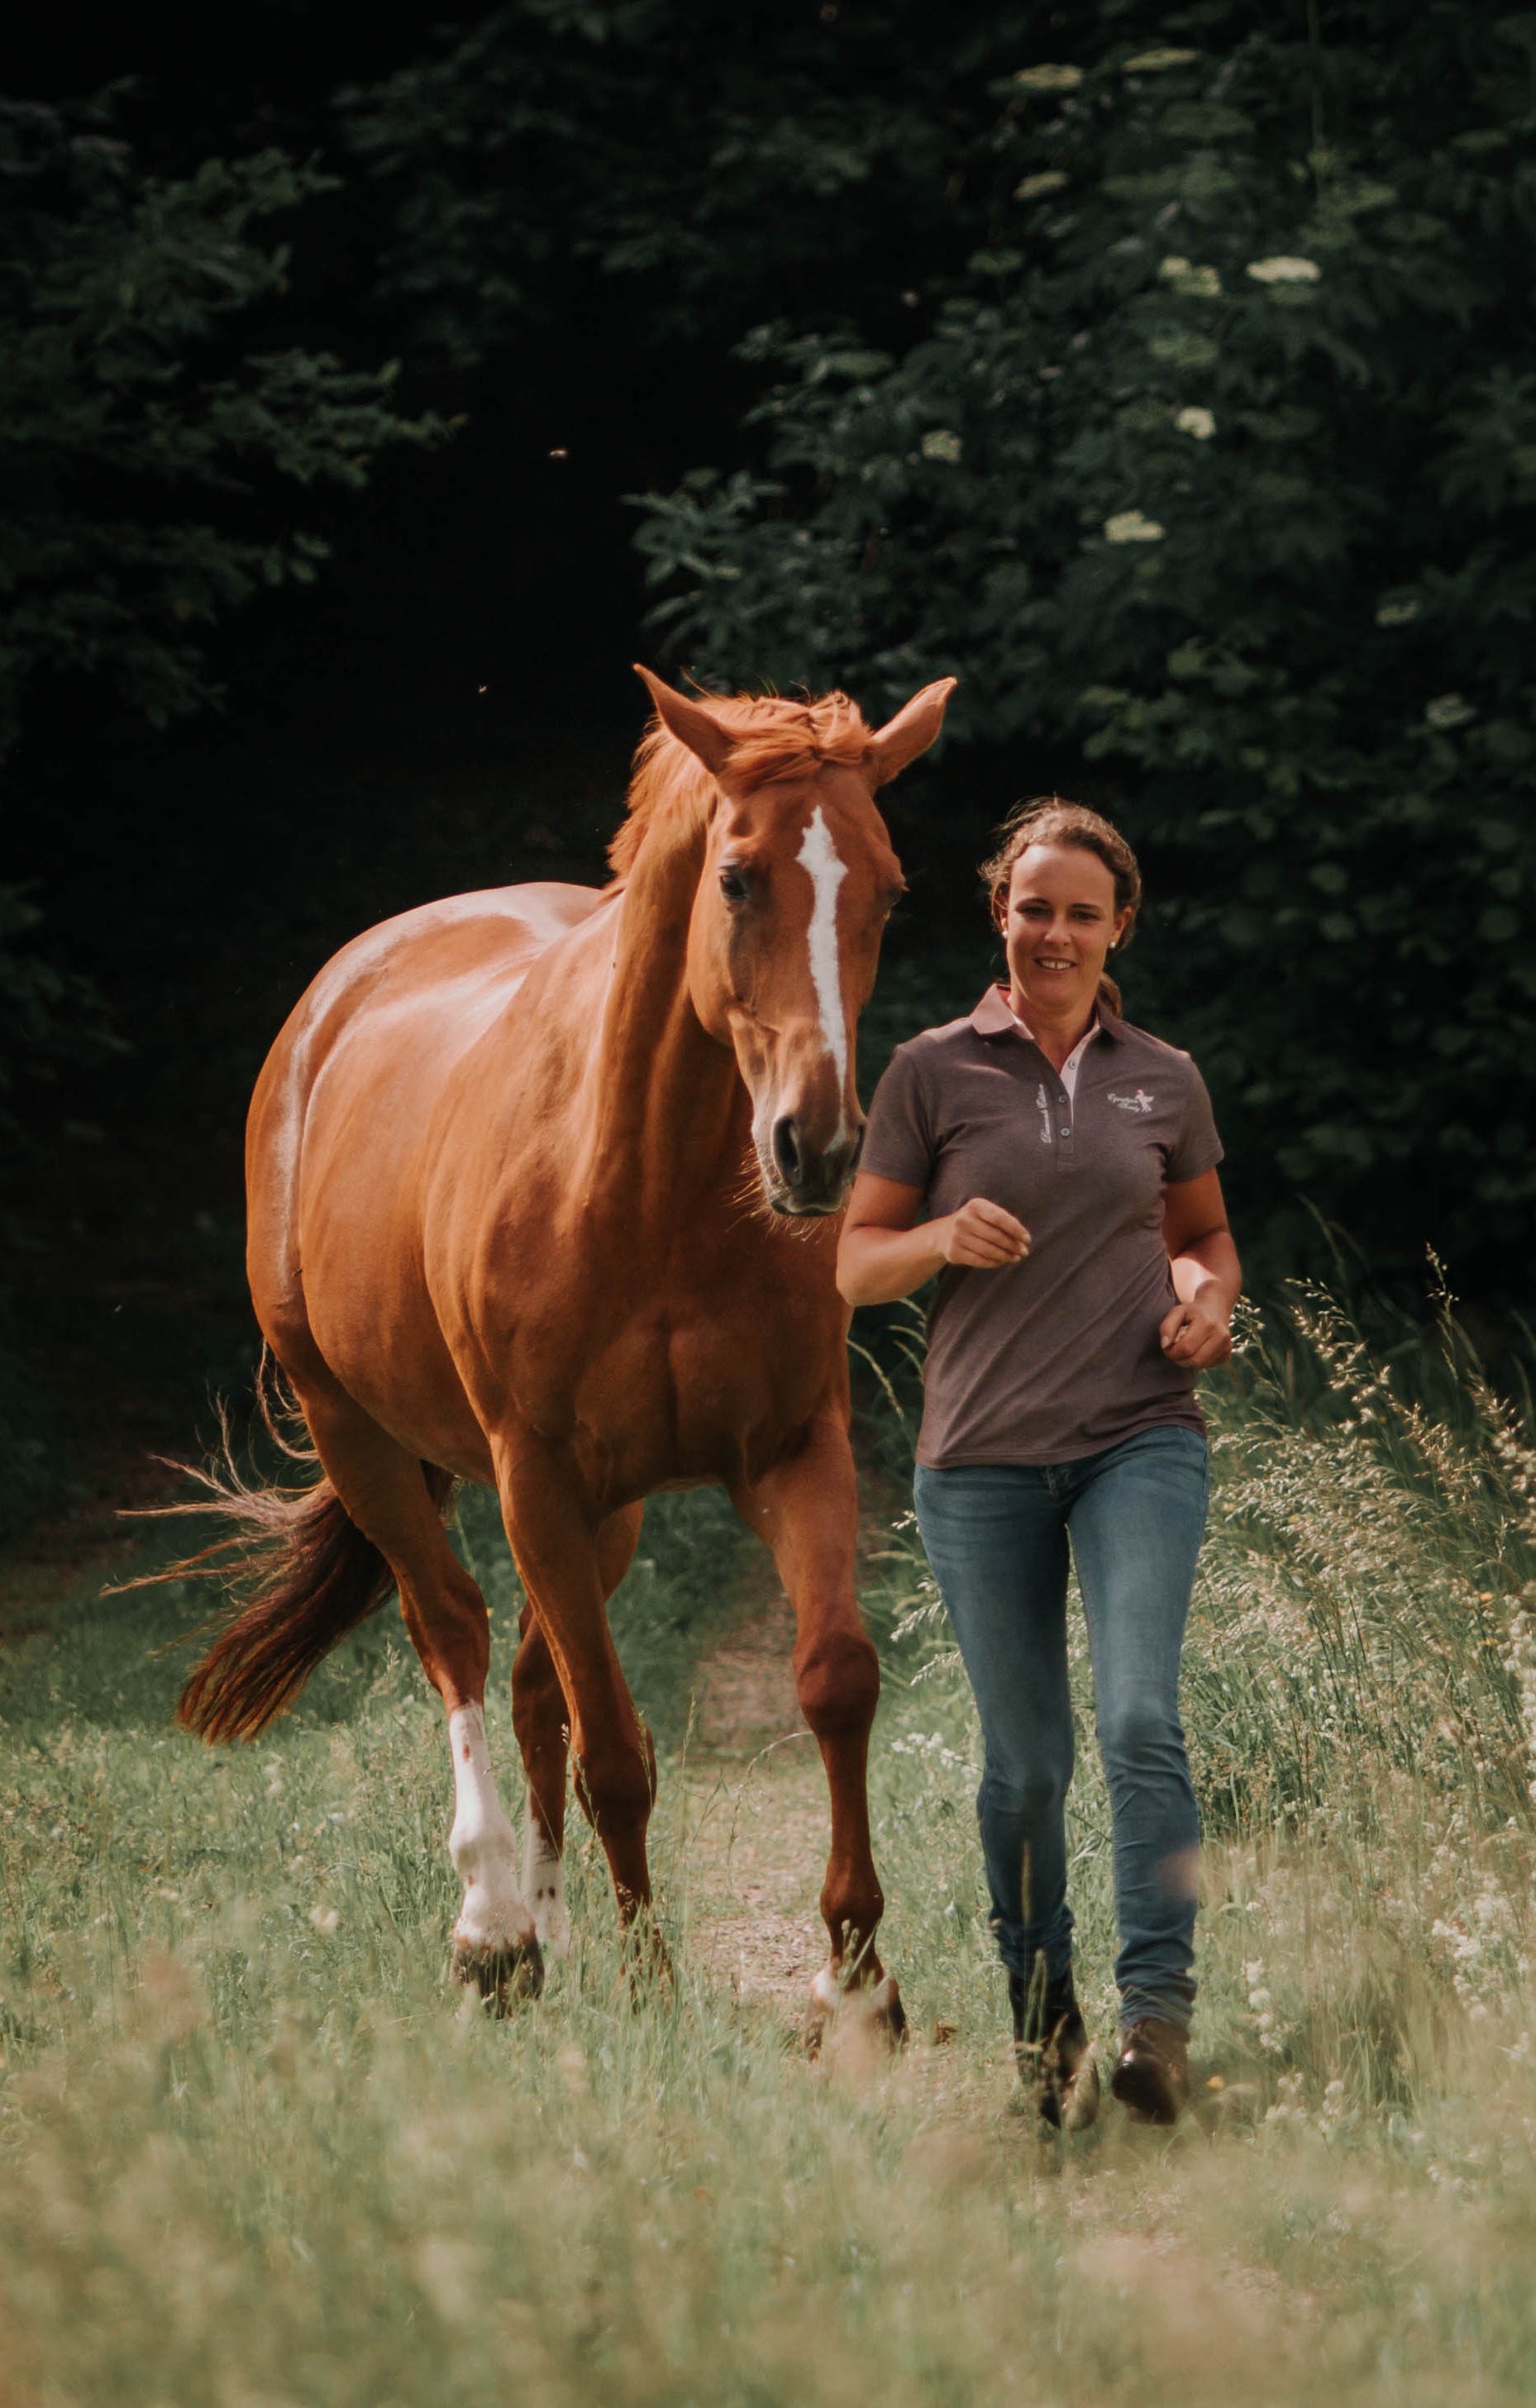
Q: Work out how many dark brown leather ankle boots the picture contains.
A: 2